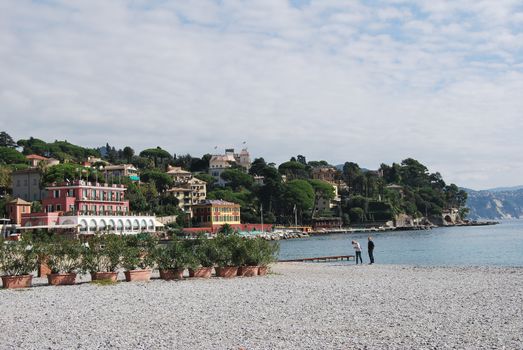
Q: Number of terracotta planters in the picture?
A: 9